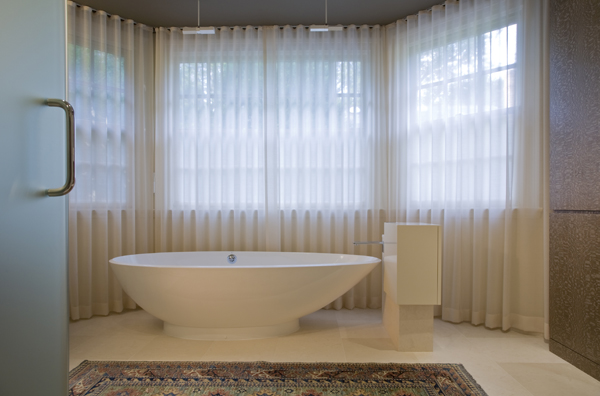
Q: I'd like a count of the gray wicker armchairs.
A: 0